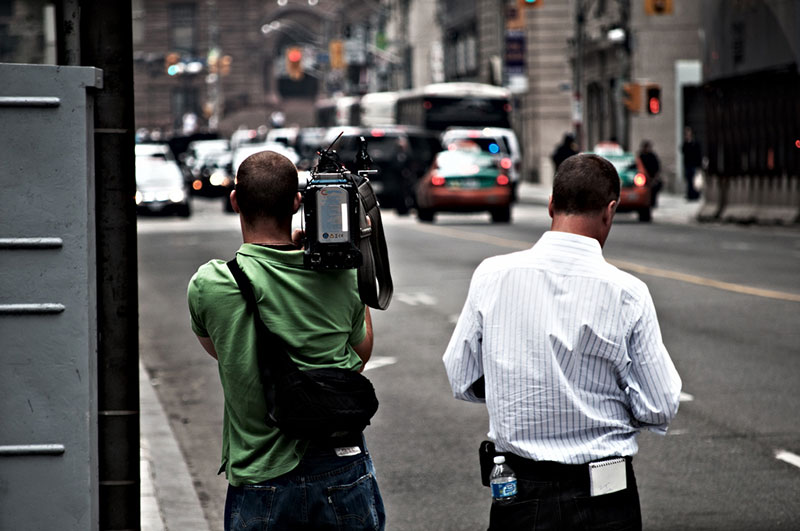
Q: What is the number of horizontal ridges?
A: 4